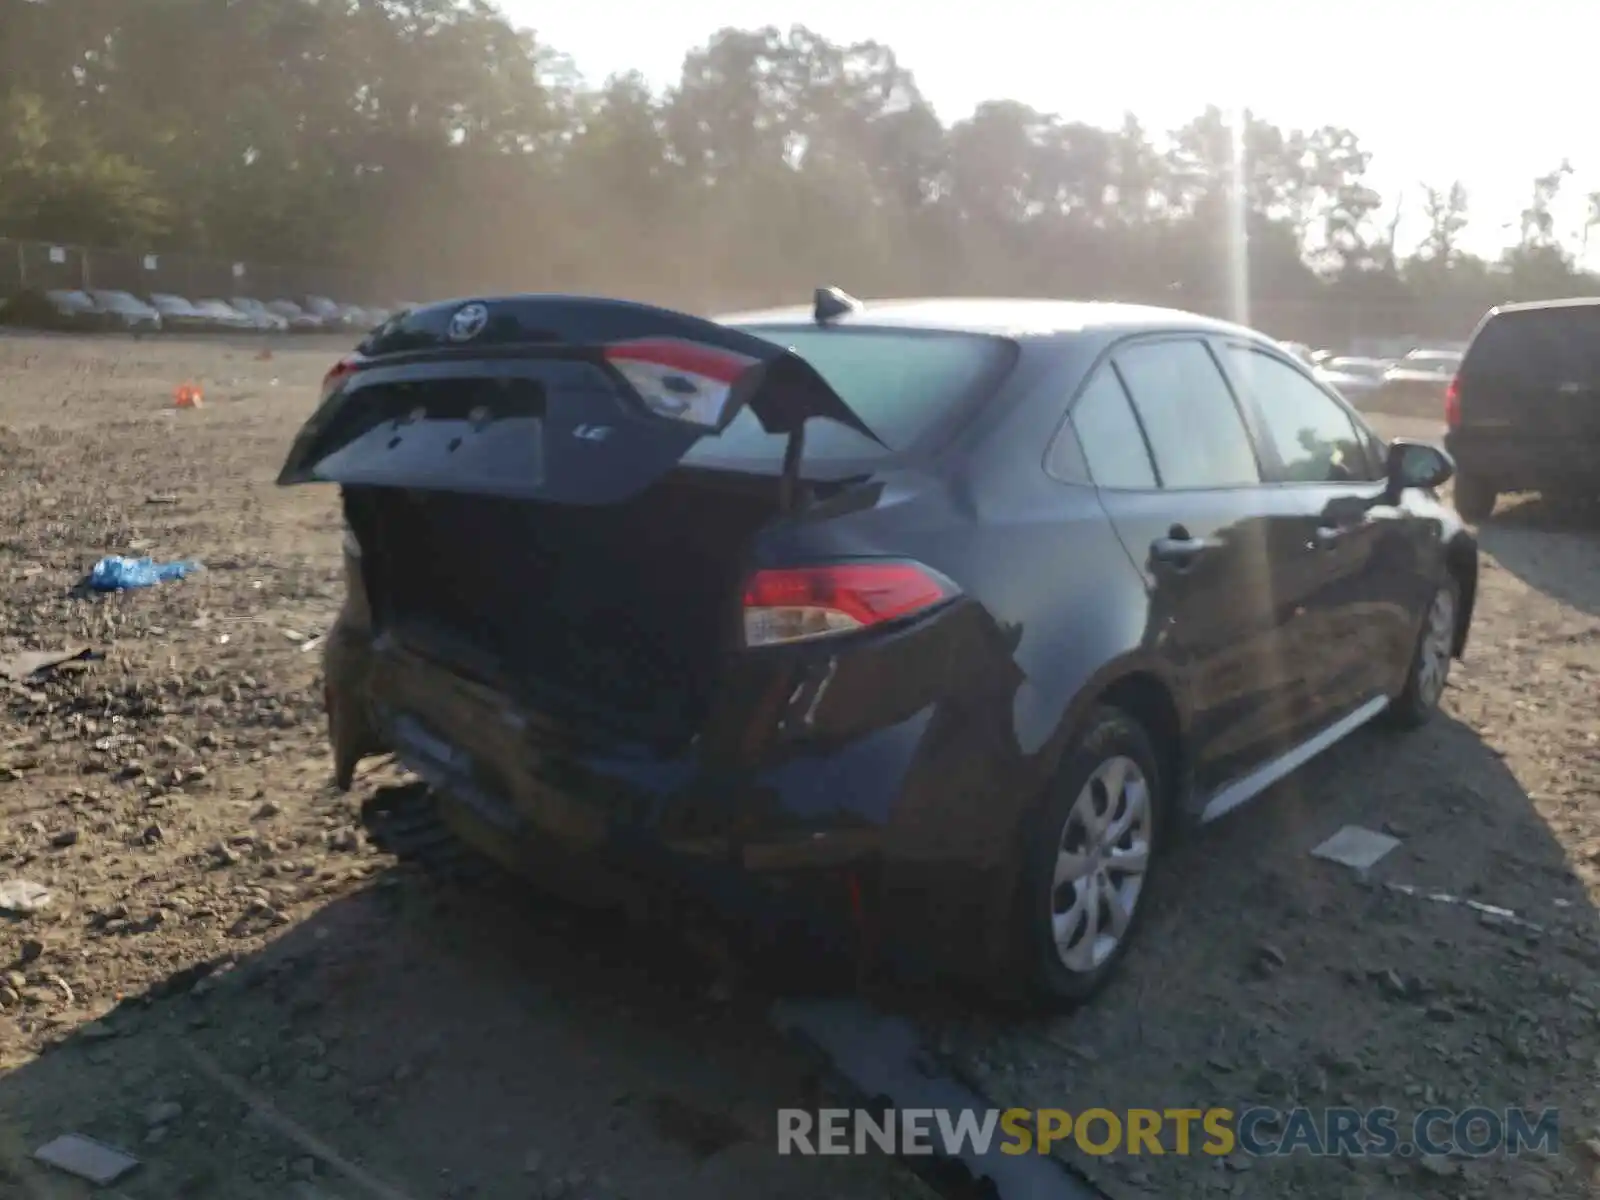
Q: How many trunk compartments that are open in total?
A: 1